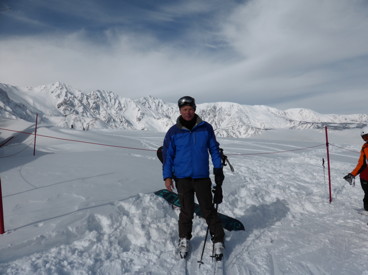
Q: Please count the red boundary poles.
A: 3